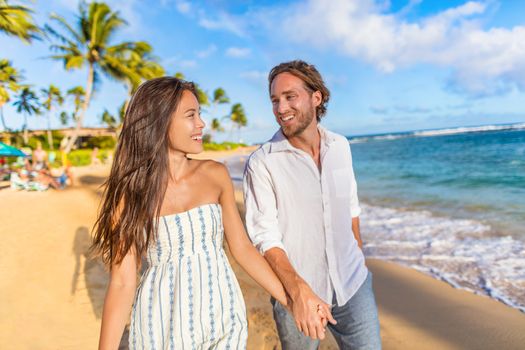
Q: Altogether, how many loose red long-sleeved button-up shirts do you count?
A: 0